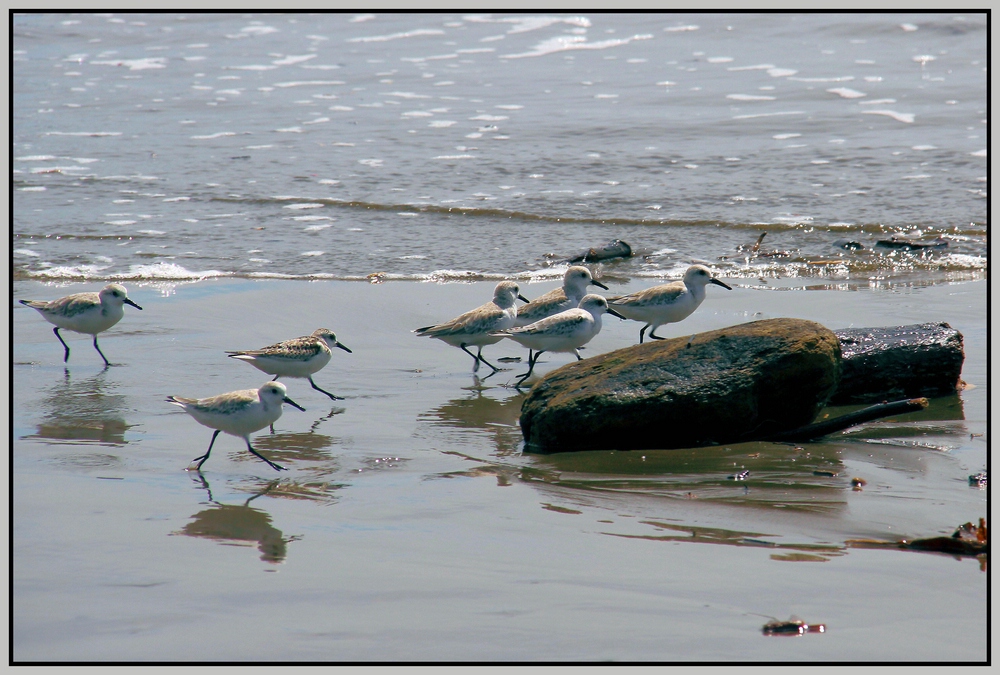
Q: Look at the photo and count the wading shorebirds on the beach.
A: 7